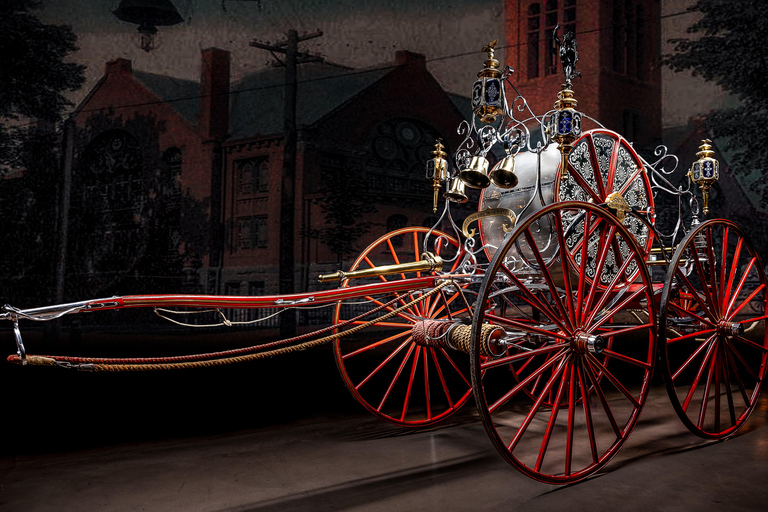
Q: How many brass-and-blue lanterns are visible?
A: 4